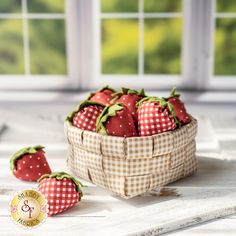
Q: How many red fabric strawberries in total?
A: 8